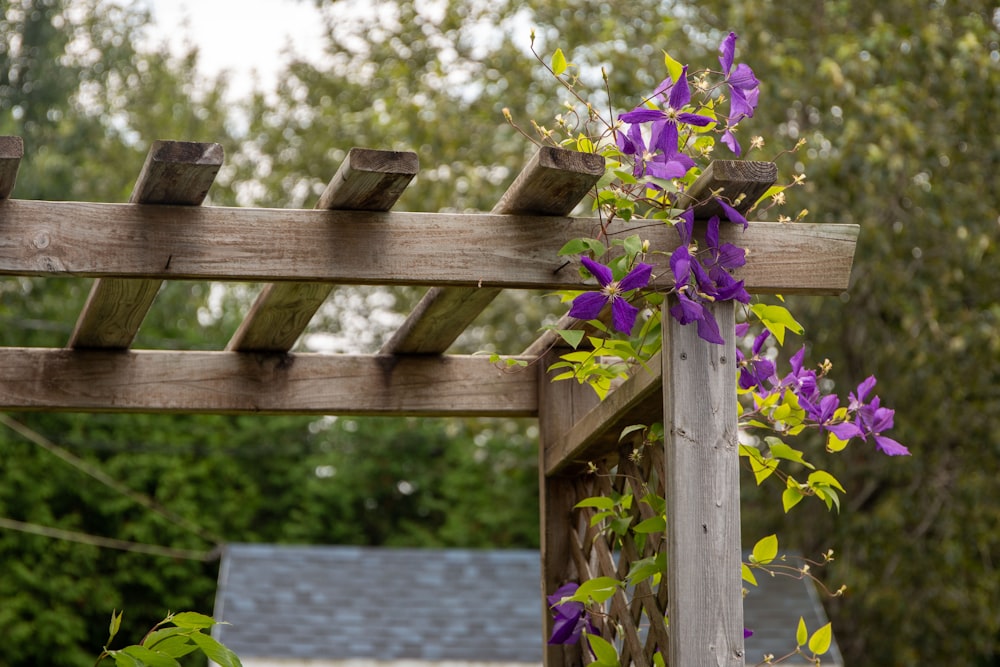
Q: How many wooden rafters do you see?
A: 5